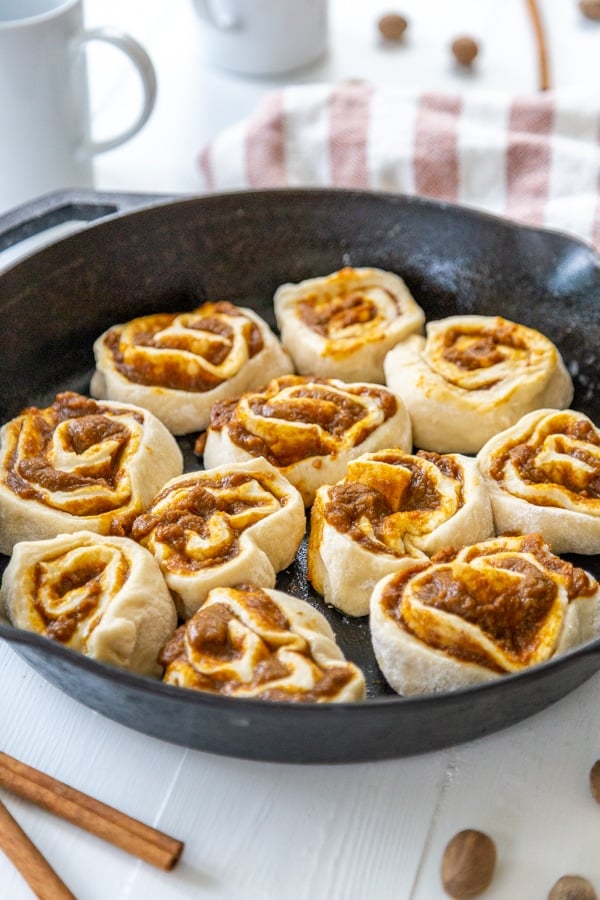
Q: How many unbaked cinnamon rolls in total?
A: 11